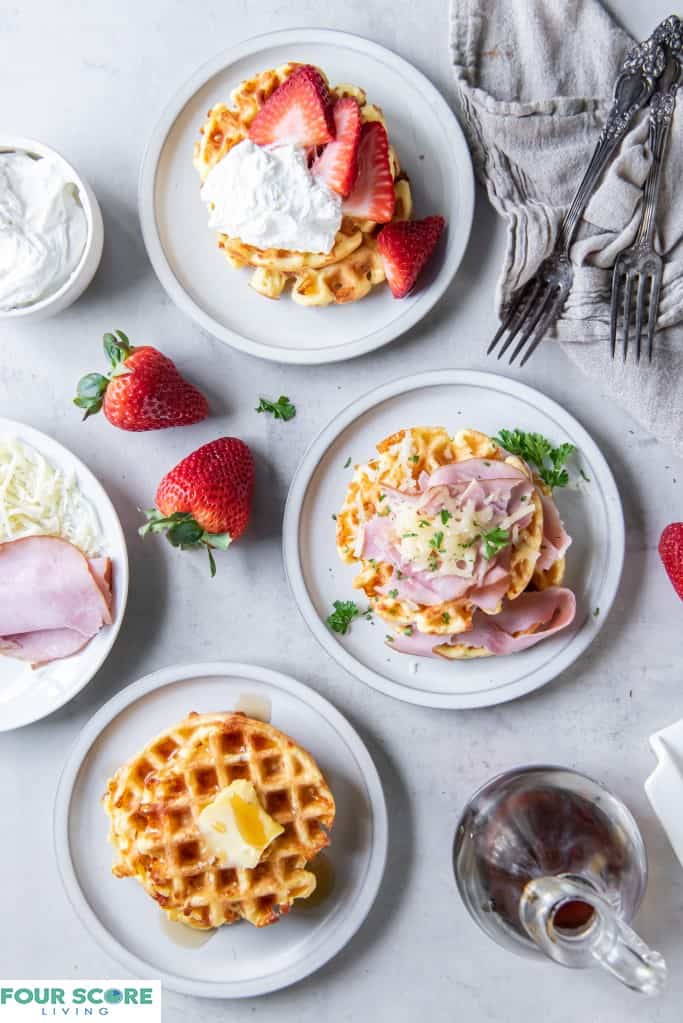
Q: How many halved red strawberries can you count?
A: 4